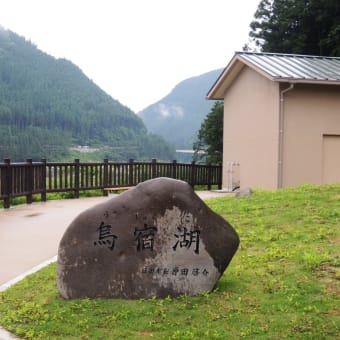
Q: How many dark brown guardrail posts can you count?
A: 11